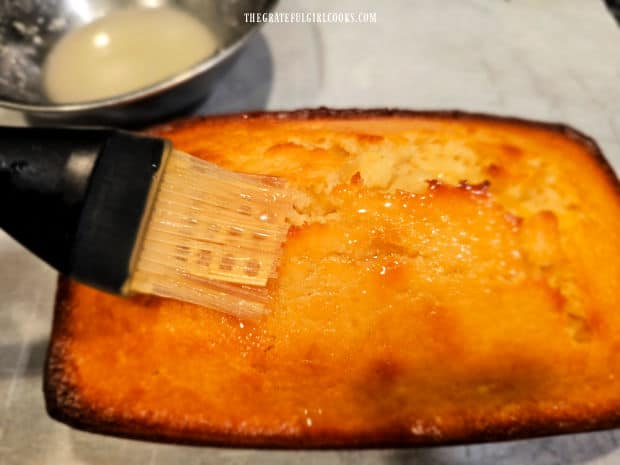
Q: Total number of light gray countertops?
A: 1